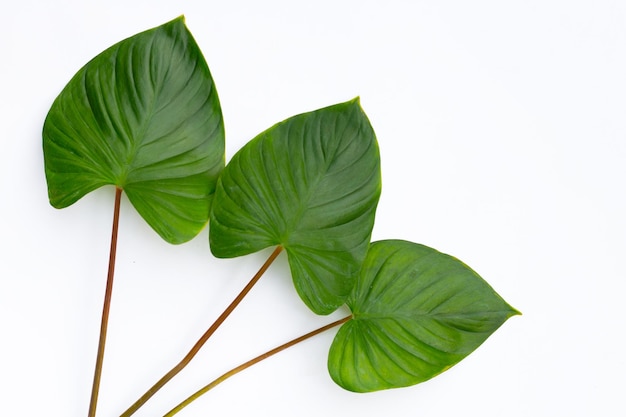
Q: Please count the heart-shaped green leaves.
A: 3